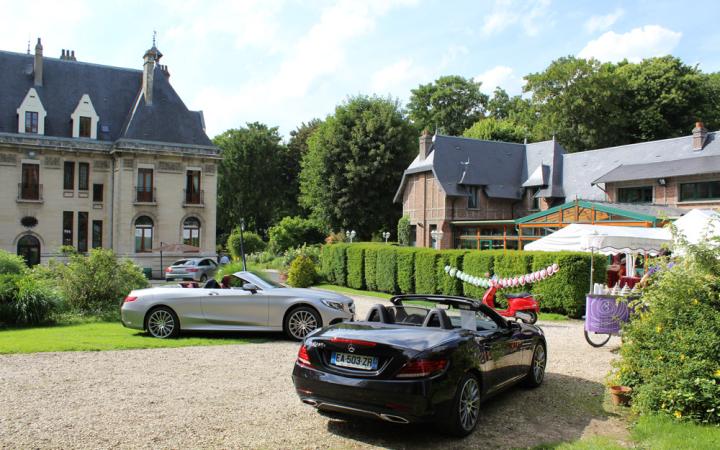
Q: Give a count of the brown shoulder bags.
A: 0